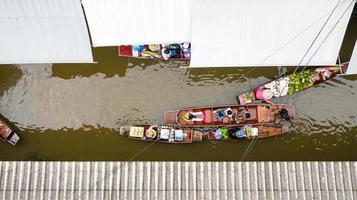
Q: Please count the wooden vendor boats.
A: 6